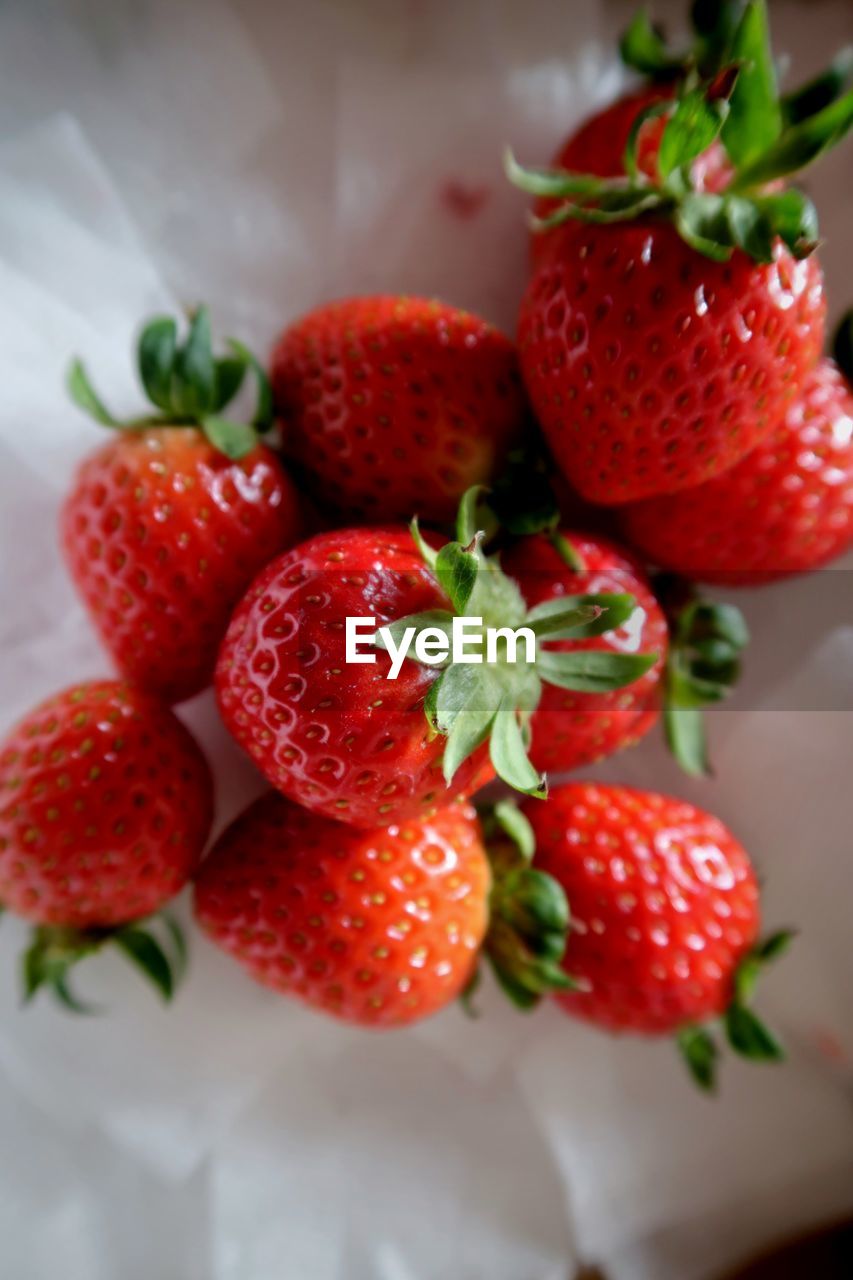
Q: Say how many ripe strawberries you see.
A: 10